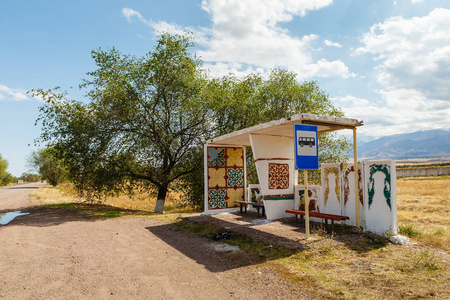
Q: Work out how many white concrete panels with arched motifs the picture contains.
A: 3